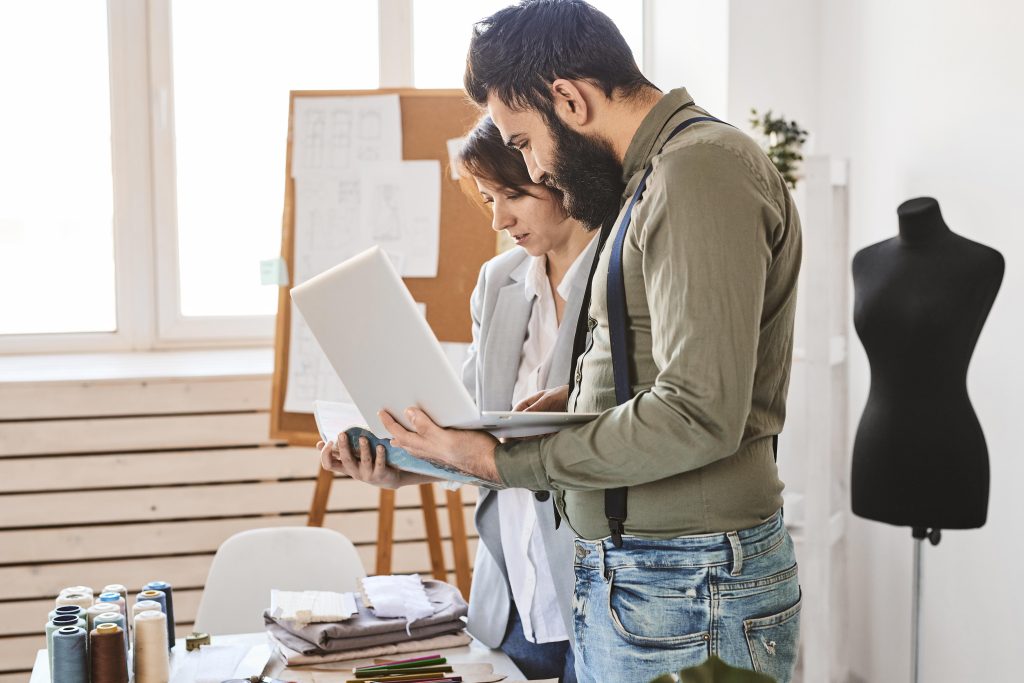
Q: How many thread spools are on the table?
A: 14